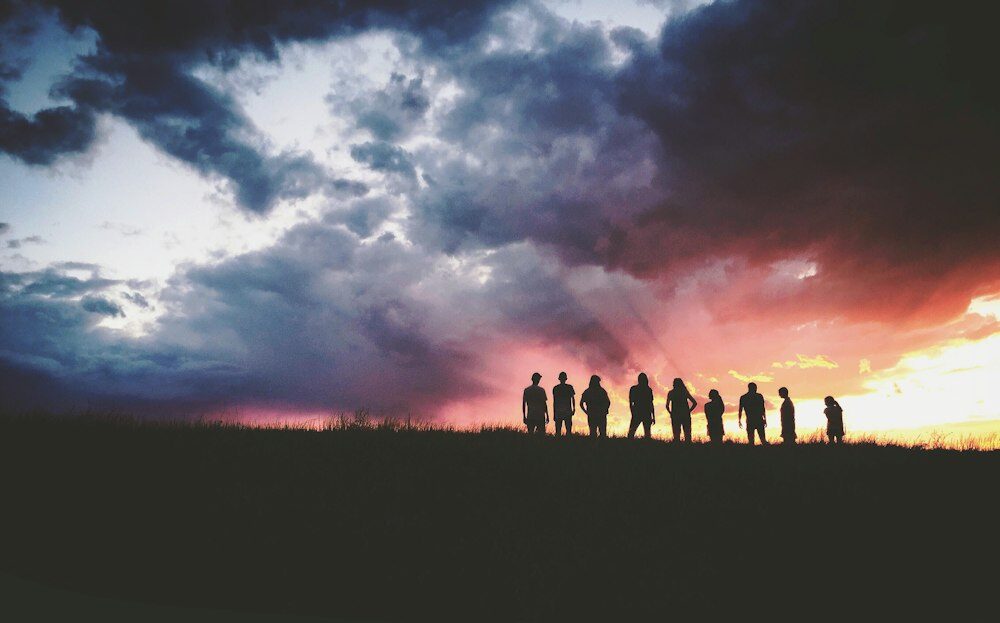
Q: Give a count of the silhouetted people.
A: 9